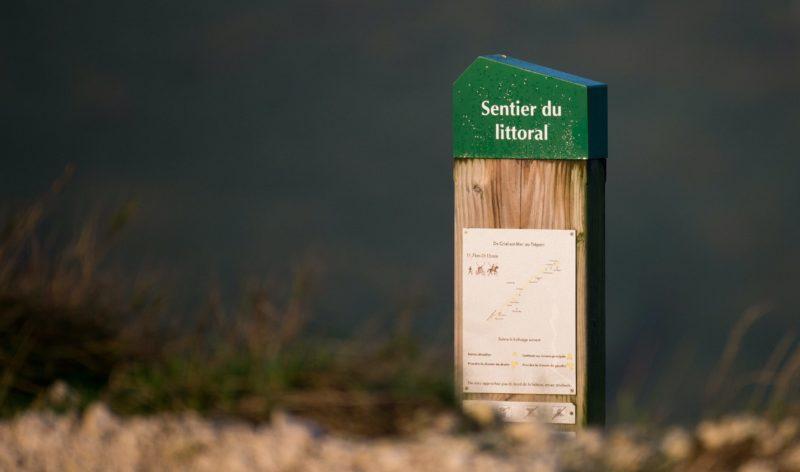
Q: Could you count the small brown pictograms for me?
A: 3